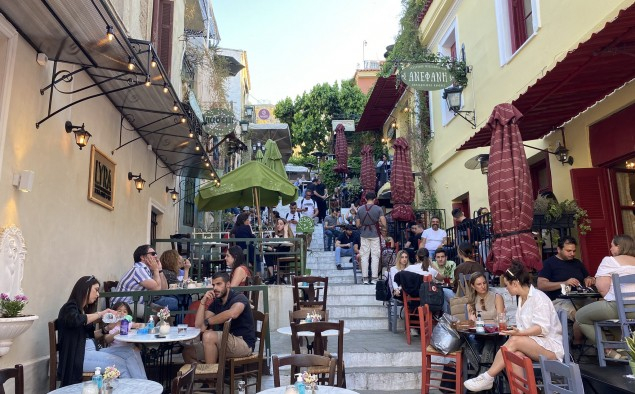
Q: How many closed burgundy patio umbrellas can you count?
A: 4